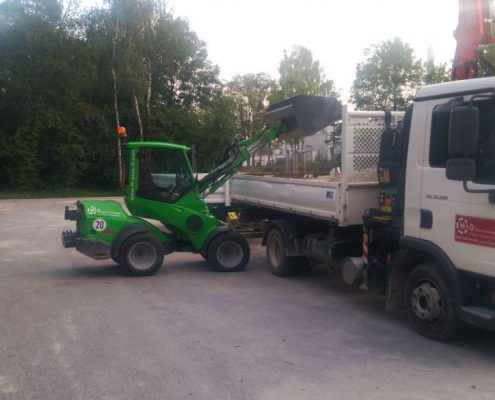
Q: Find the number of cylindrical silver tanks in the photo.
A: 1